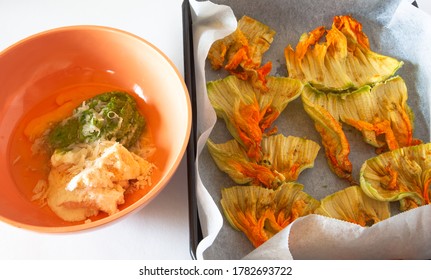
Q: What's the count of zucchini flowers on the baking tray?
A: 8